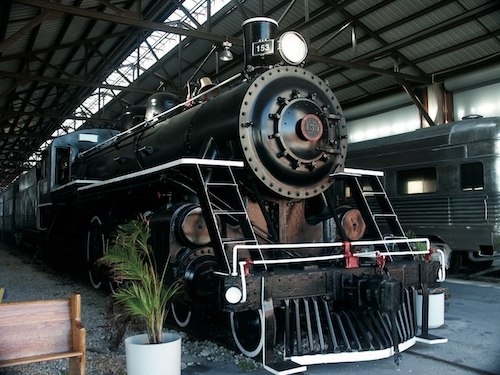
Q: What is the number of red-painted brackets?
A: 4